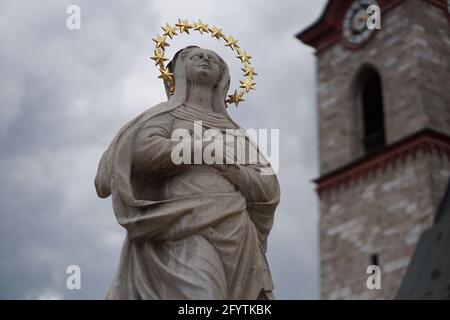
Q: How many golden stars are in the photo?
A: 12